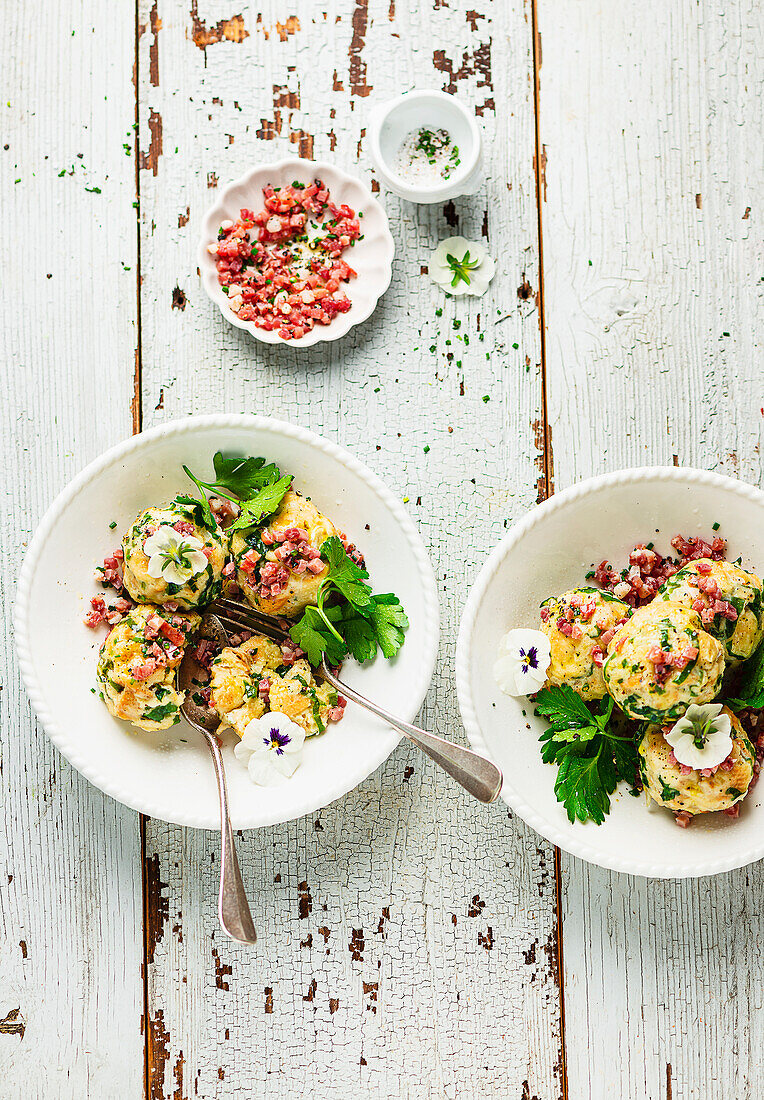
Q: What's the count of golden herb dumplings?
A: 8